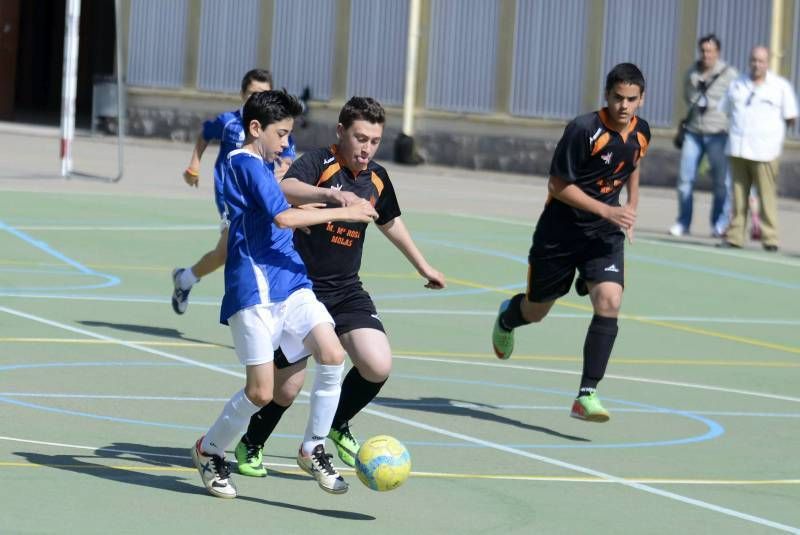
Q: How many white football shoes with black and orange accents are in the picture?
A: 2